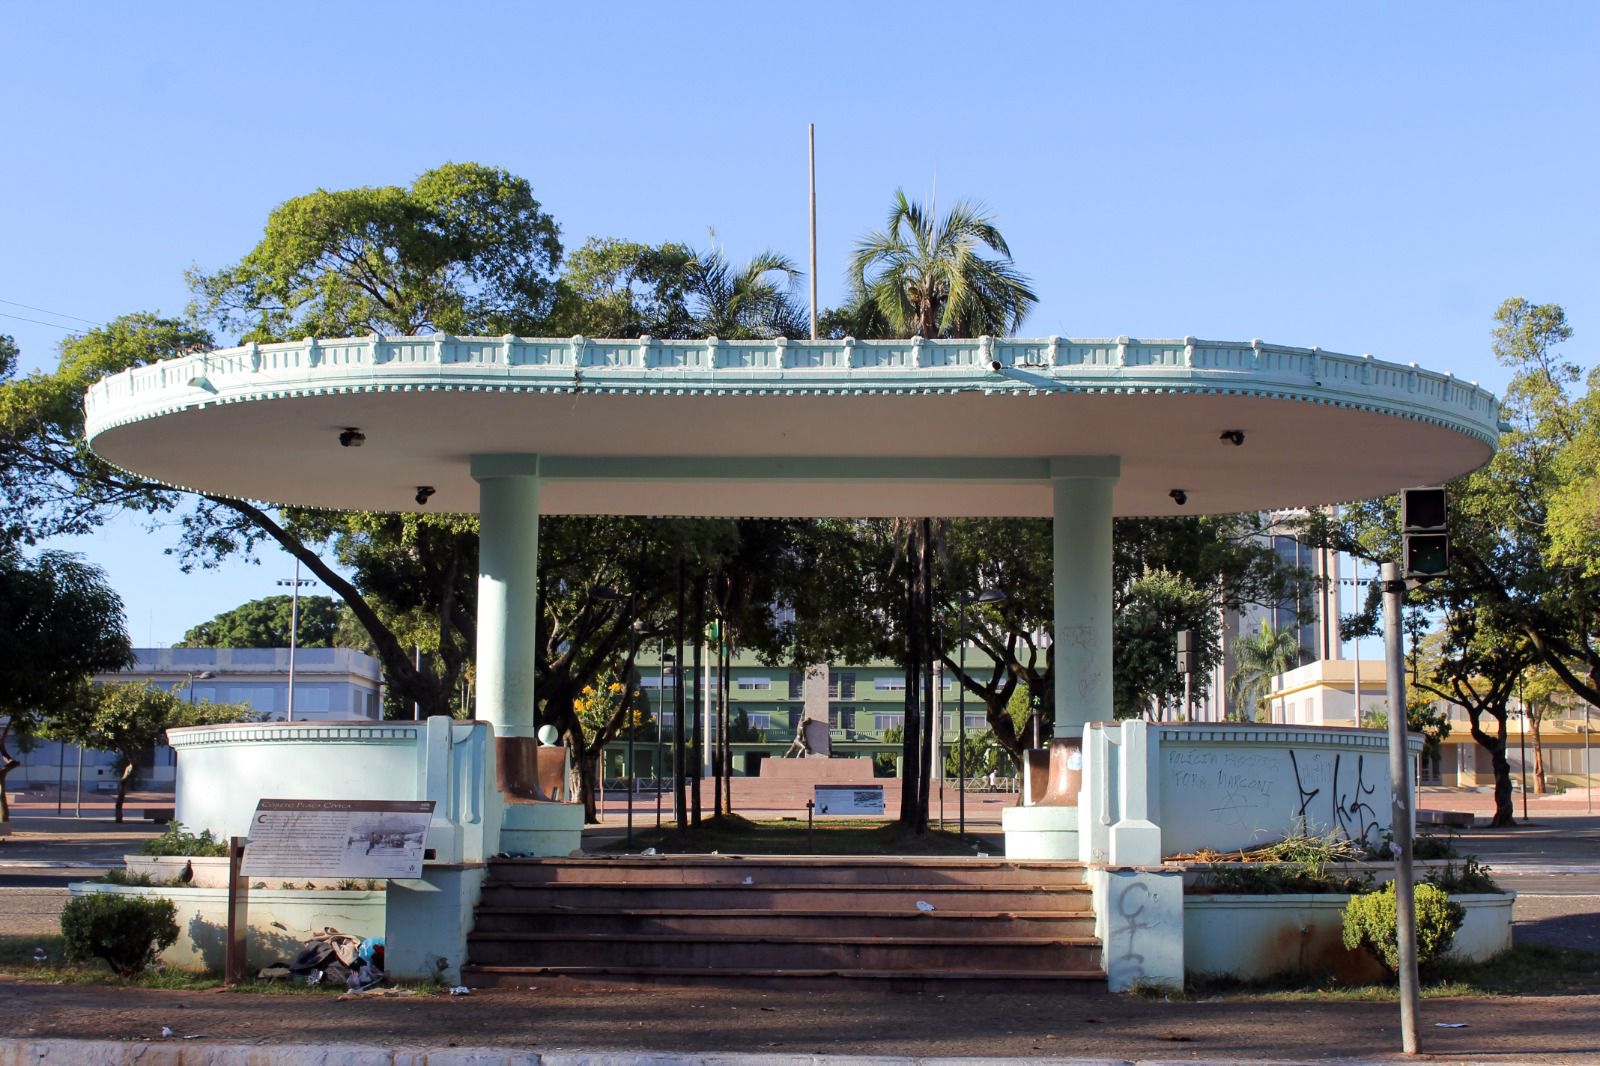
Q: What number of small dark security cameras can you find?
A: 4